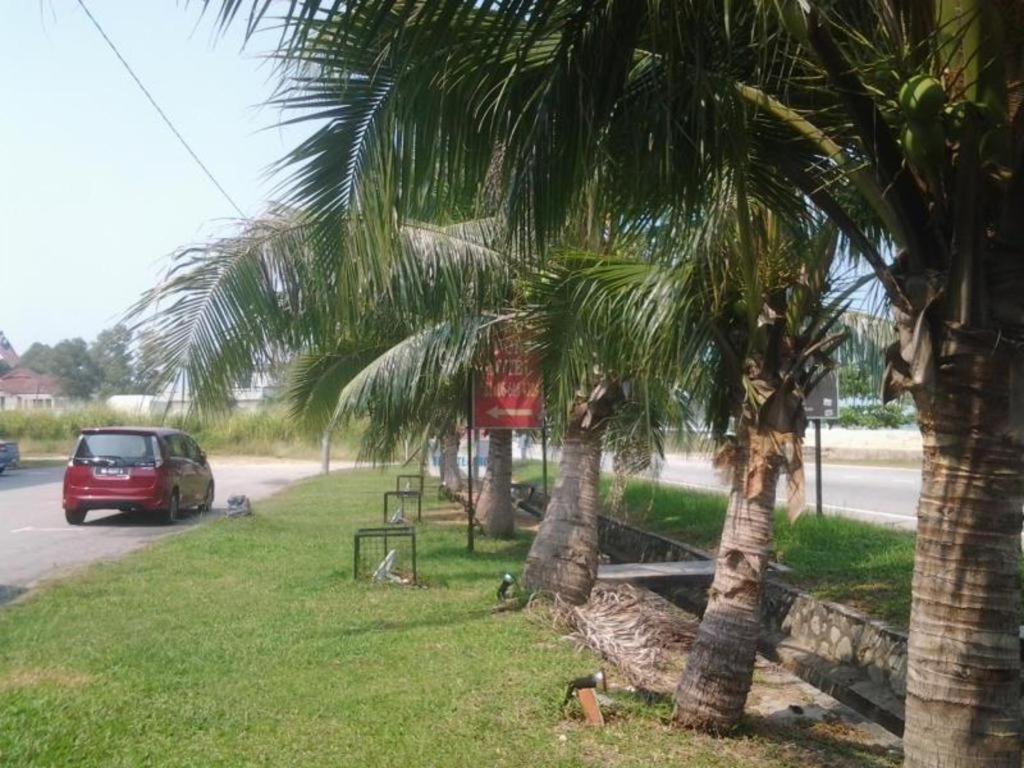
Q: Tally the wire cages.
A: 3